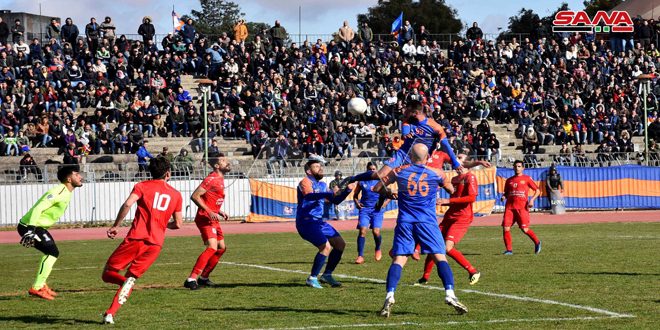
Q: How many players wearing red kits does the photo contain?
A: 5